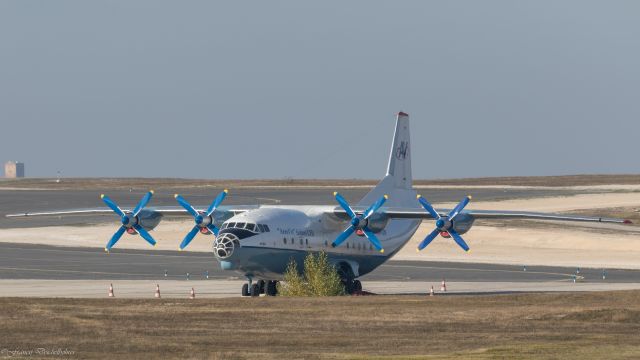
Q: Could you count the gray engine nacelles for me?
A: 4